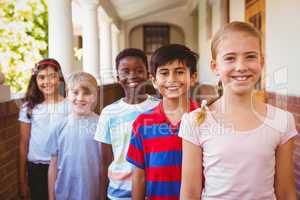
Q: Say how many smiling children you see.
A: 5